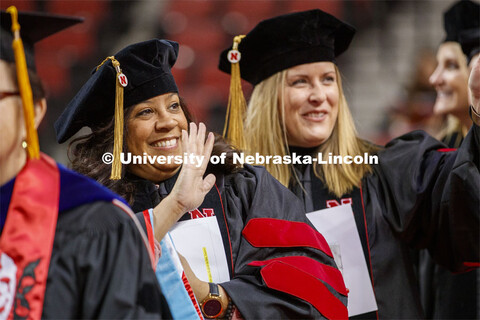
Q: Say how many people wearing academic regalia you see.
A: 4